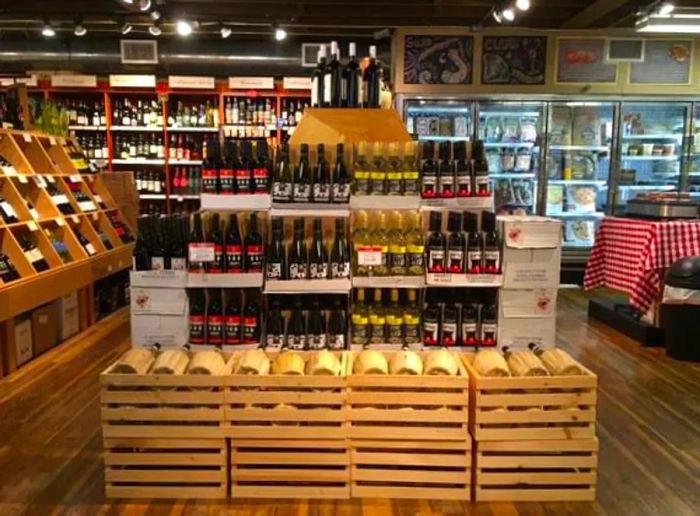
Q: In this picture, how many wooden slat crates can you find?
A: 8